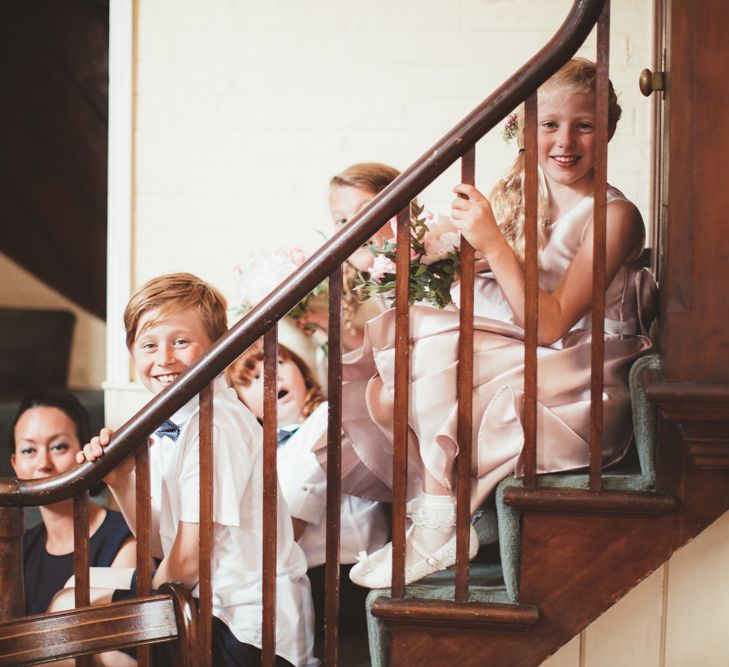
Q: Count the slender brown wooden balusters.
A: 9